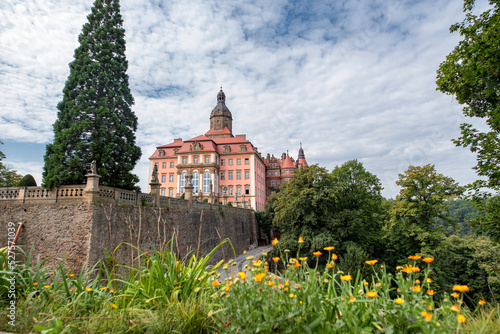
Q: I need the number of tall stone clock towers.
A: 1